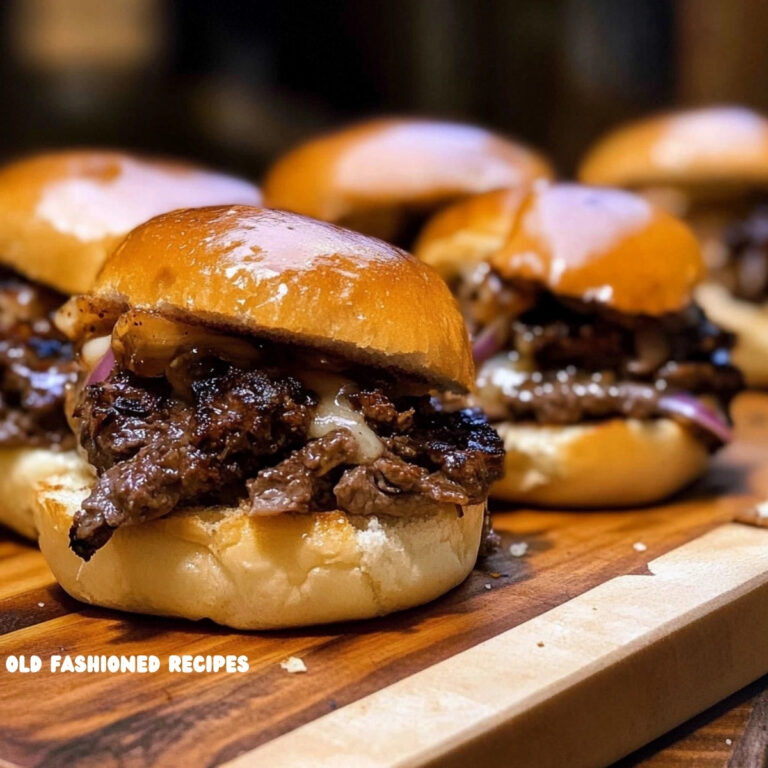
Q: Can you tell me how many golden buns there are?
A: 5